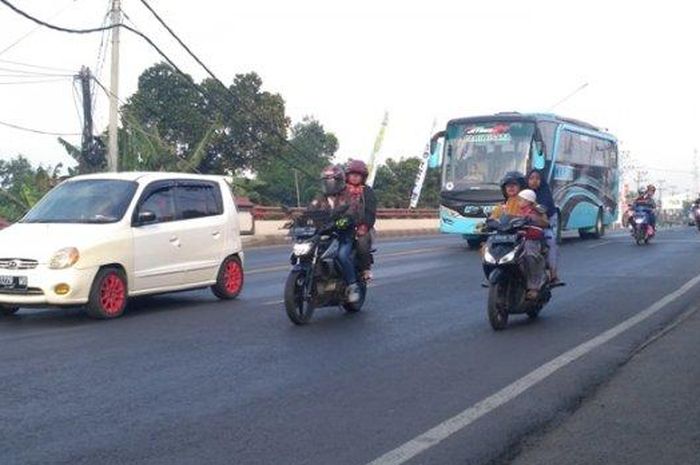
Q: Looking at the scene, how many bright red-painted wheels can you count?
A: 2